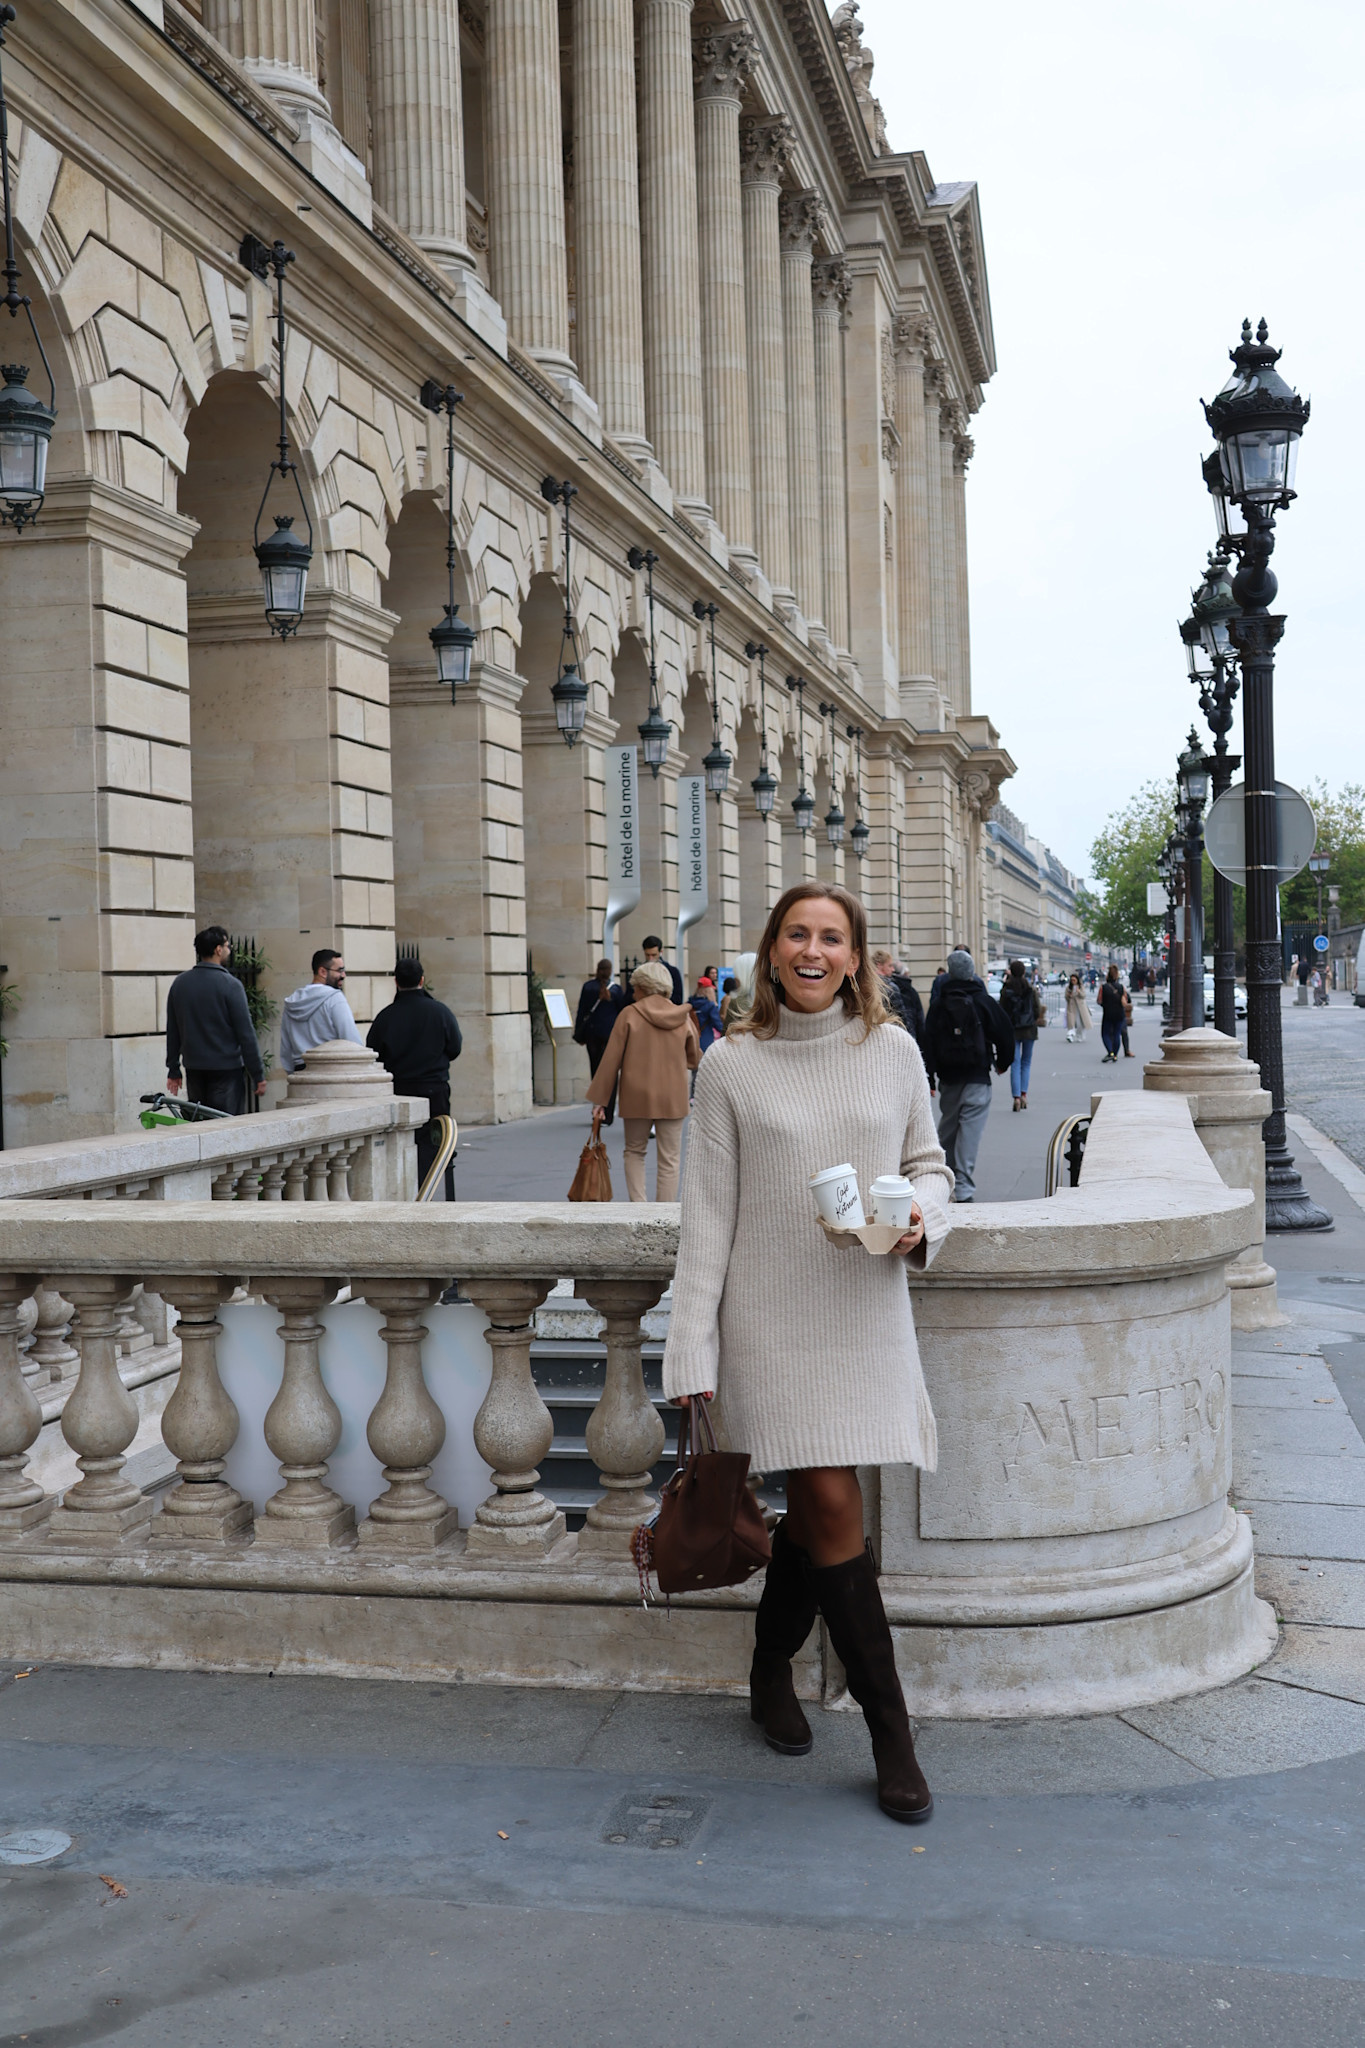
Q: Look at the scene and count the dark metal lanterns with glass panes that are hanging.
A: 10